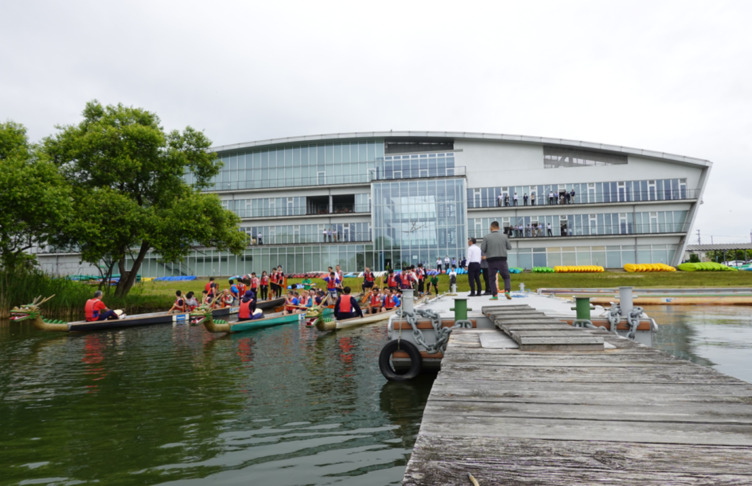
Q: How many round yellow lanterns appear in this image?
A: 0